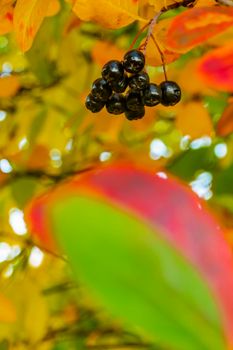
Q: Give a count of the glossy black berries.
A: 11